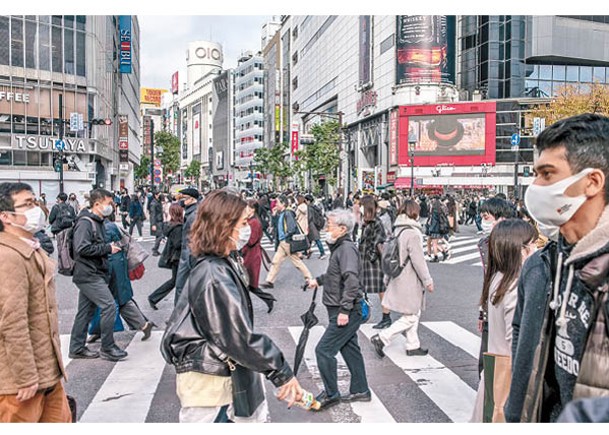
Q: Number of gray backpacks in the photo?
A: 2